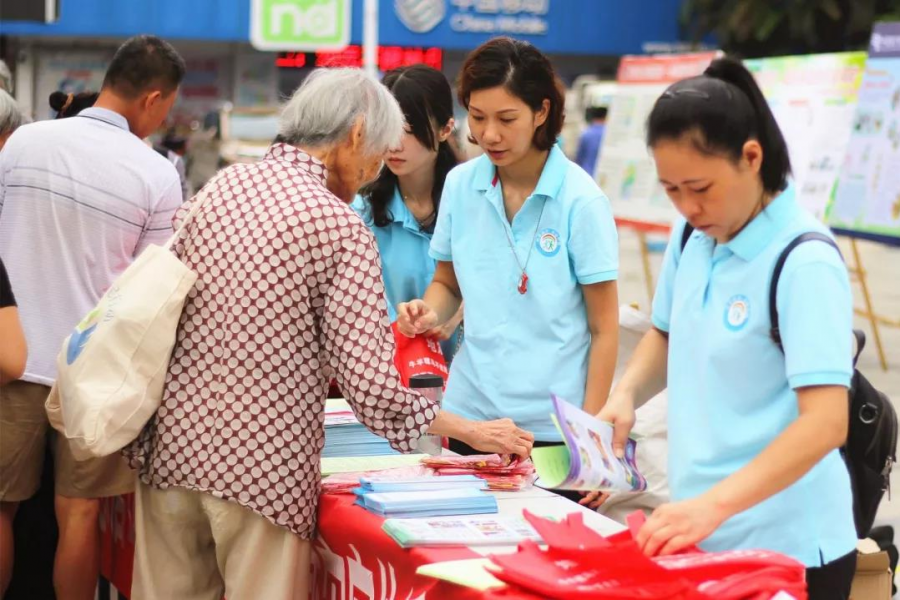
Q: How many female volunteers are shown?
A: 3